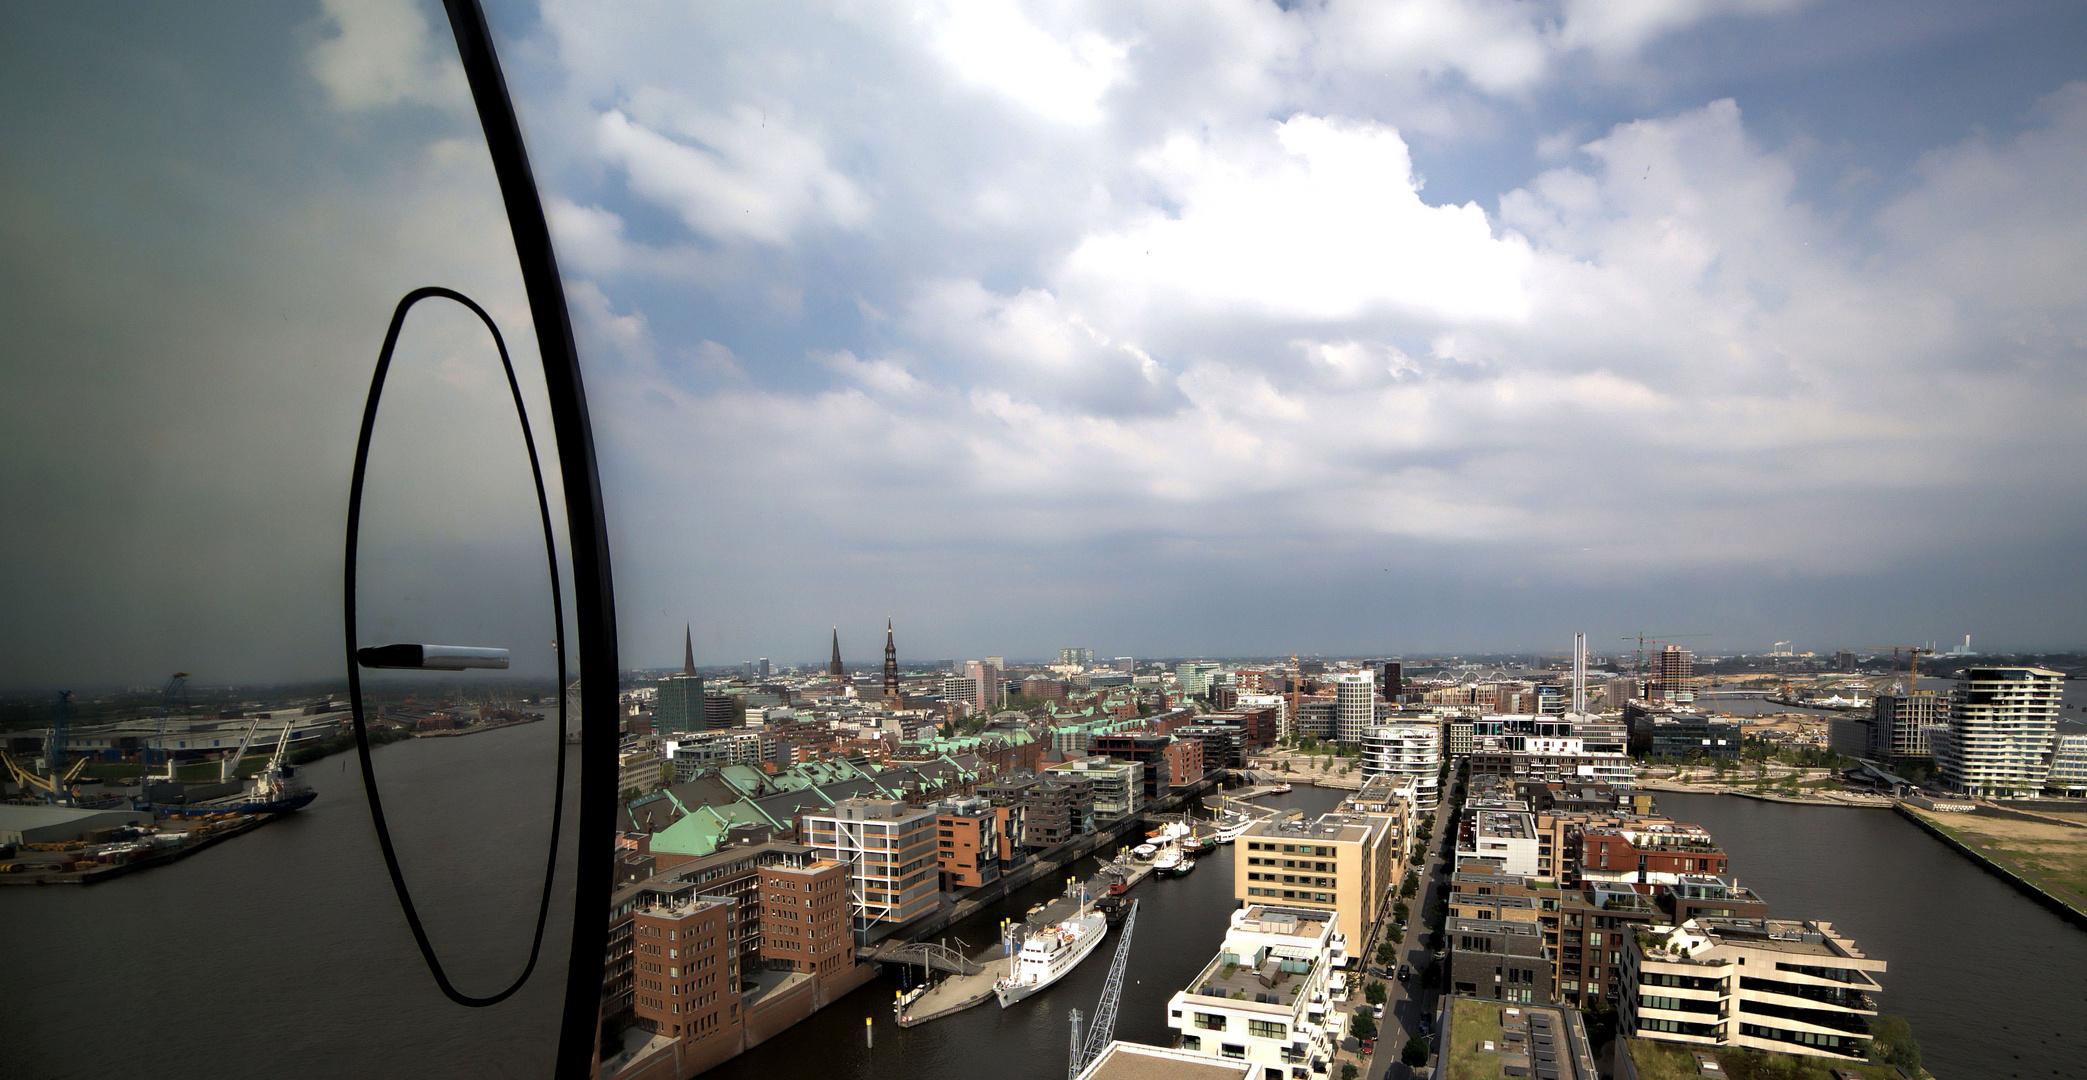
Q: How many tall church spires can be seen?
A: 3